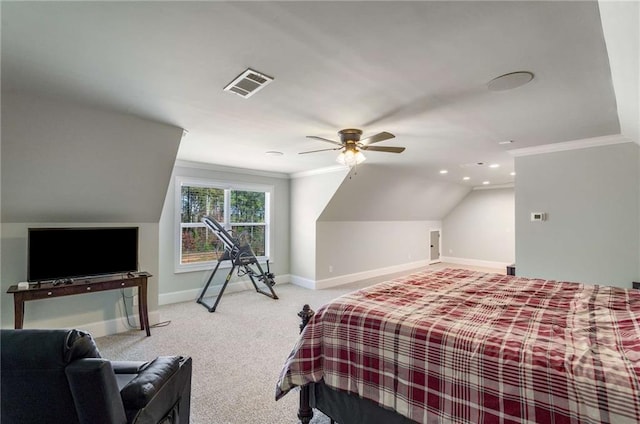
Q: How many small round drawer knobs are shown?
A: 3